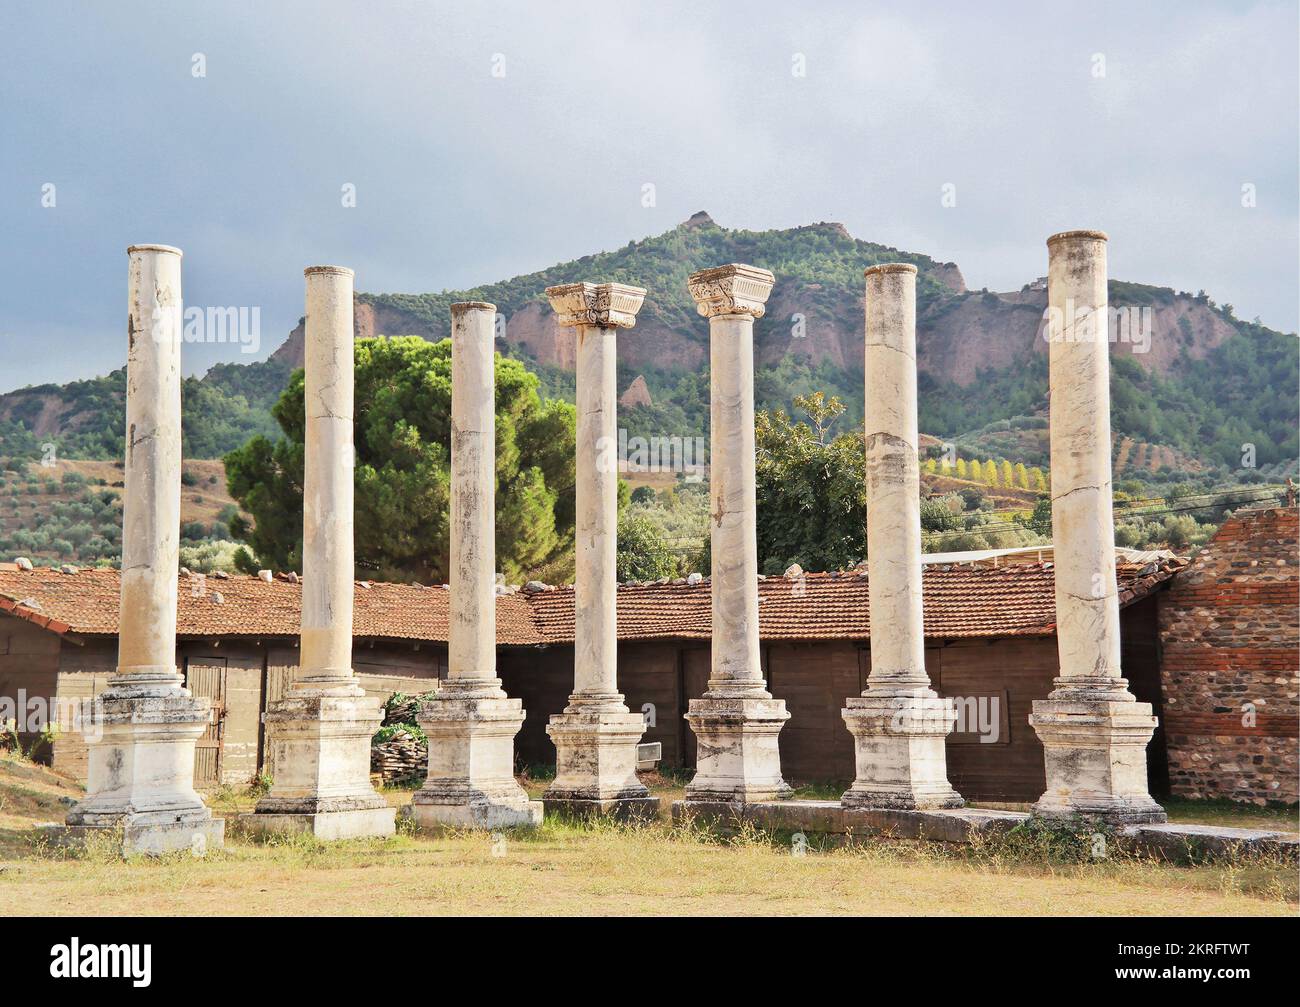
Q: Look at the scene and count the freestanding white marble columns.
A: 7